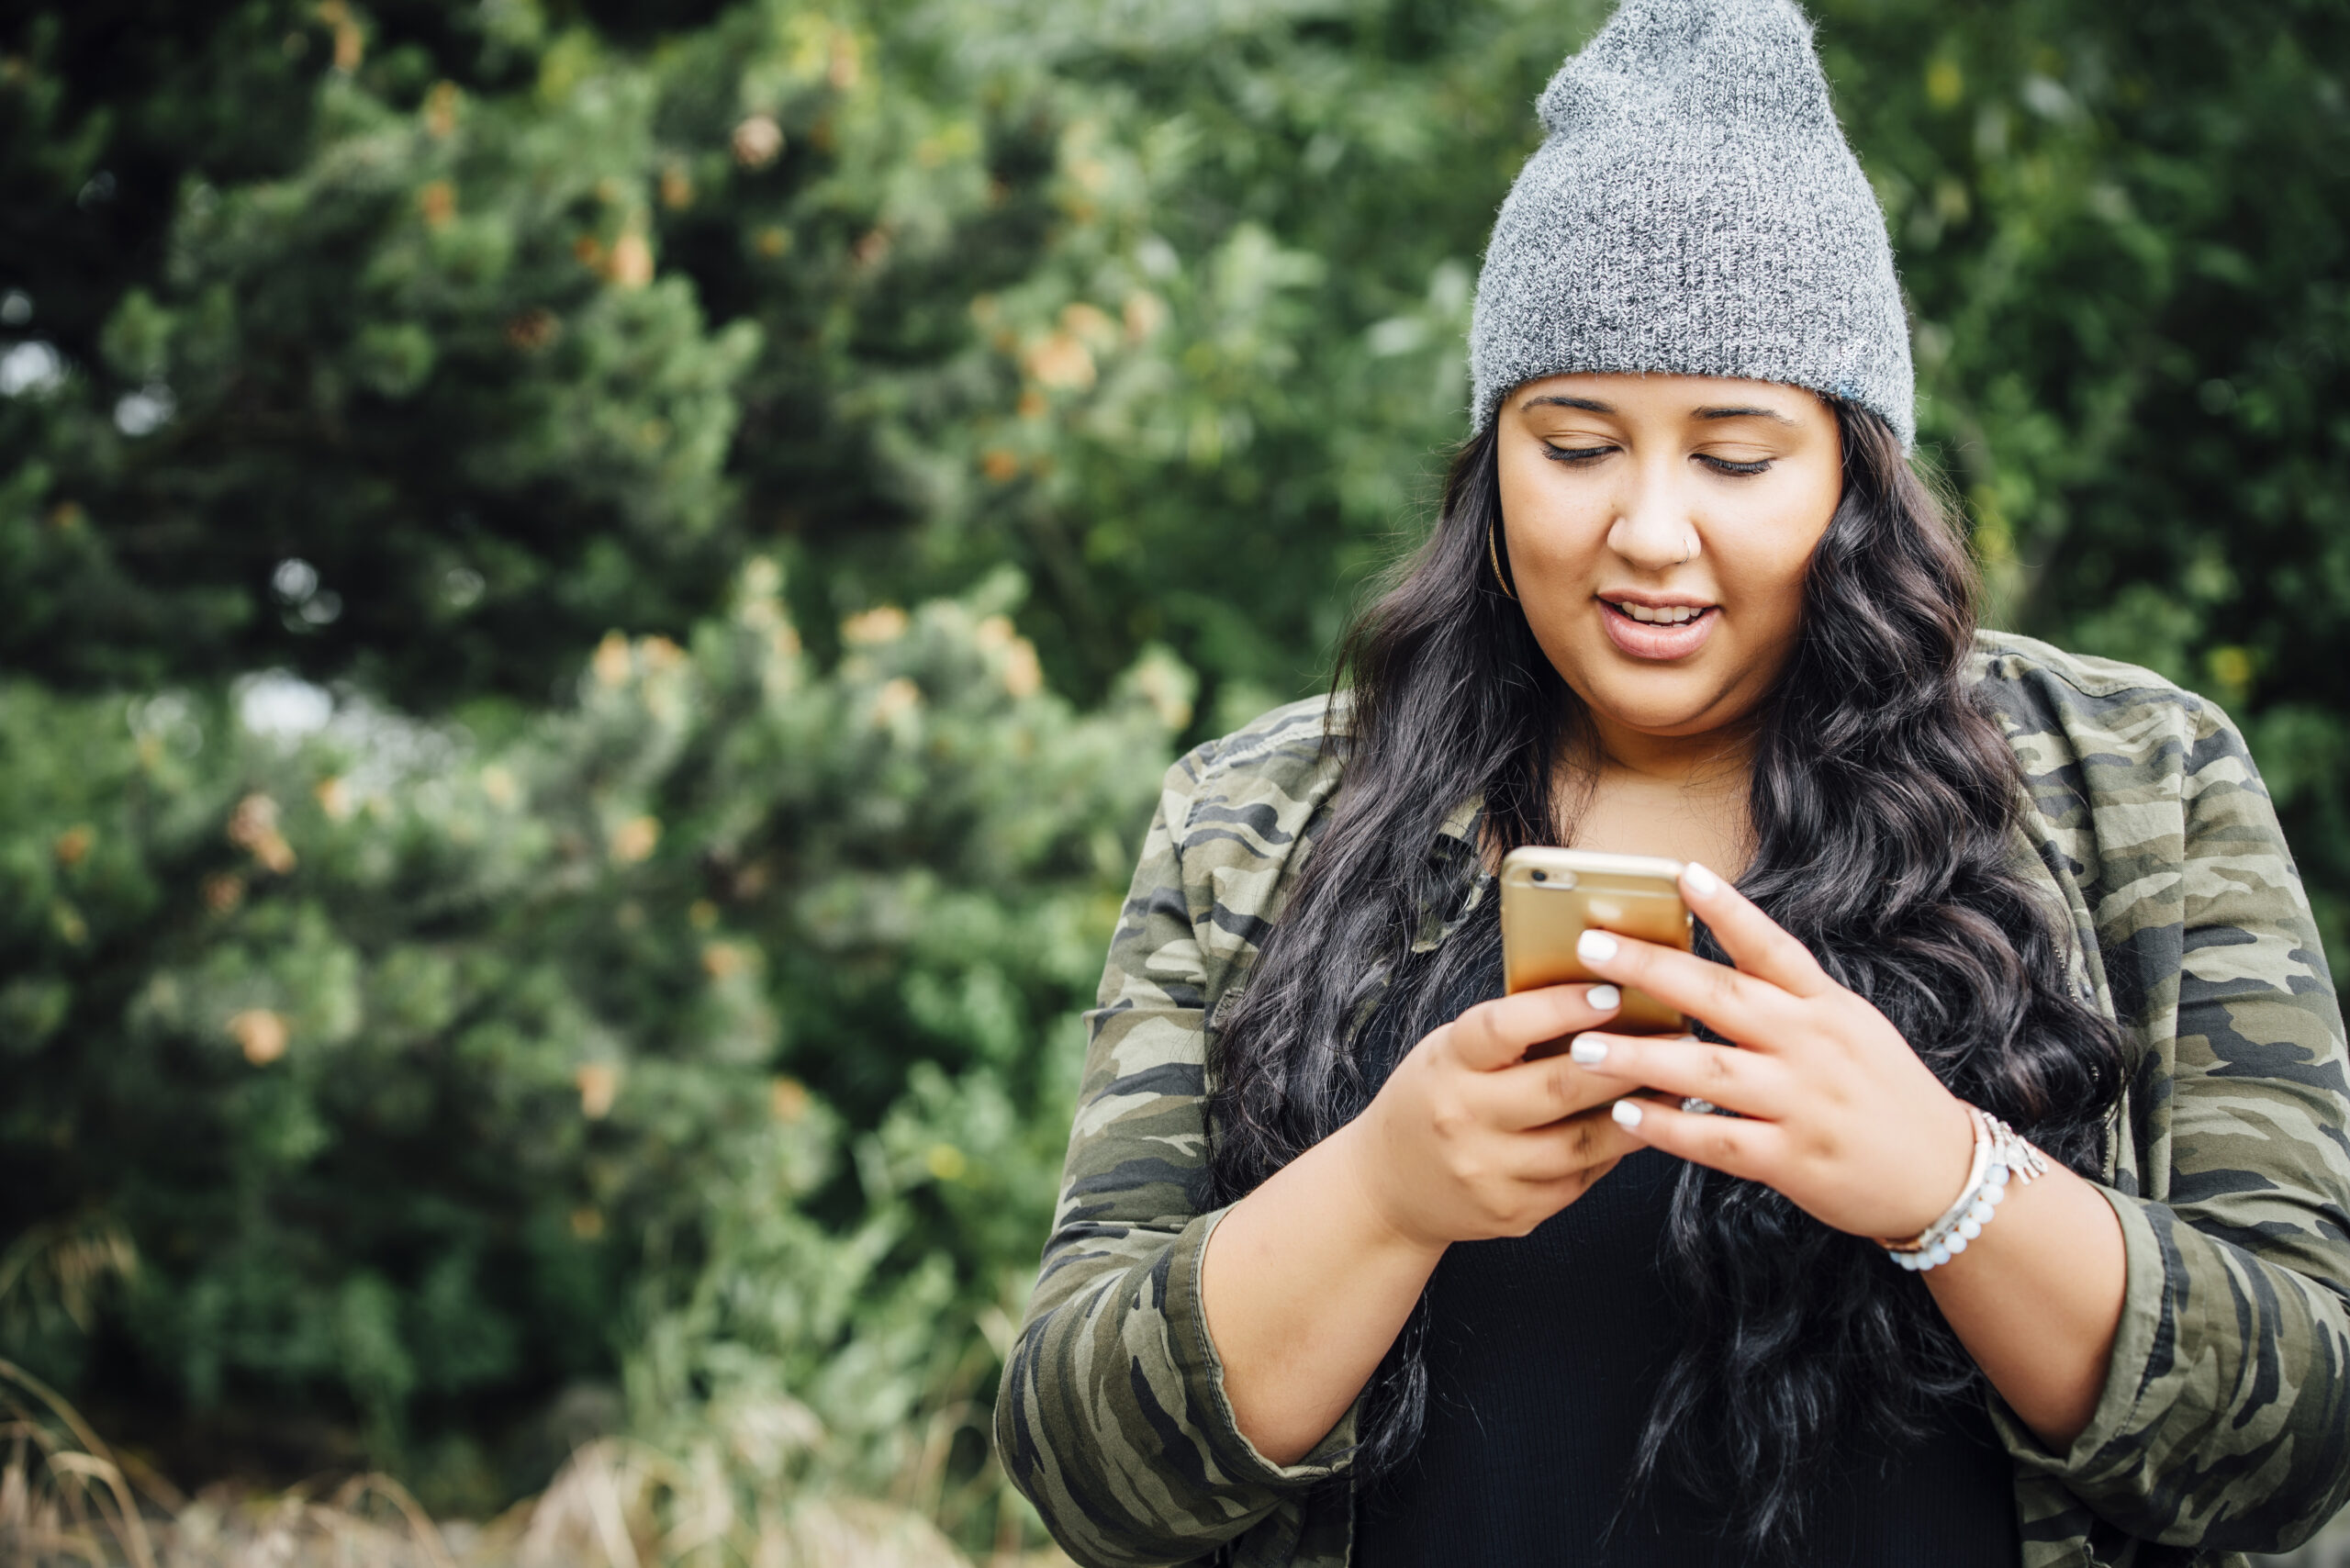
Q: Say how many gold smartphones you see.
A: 1